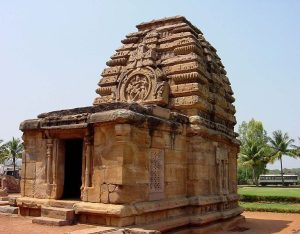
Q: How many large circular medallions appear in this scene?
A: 1